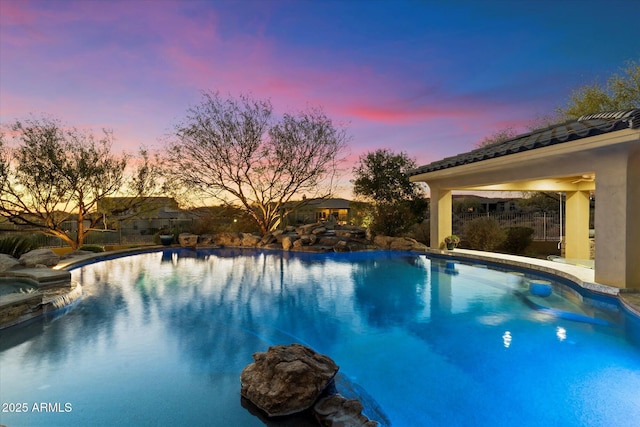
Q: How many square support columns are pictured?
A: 3